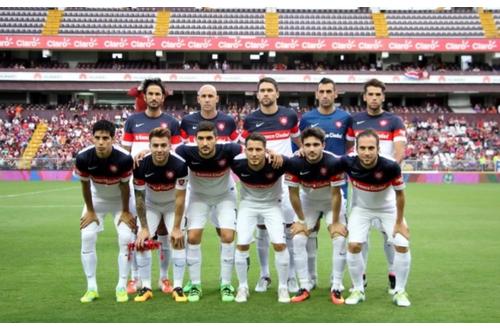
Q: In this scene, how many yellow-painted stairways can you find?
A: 6